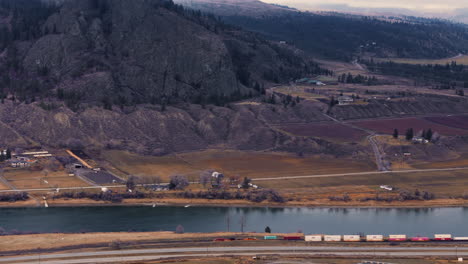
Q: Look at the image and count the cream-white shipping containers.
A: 7